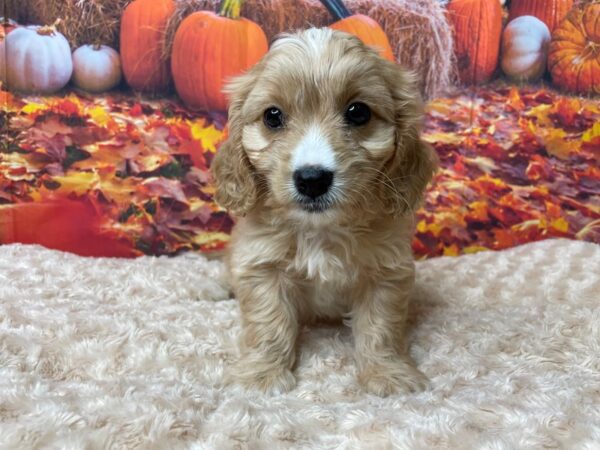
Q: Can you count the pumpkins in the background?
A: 9